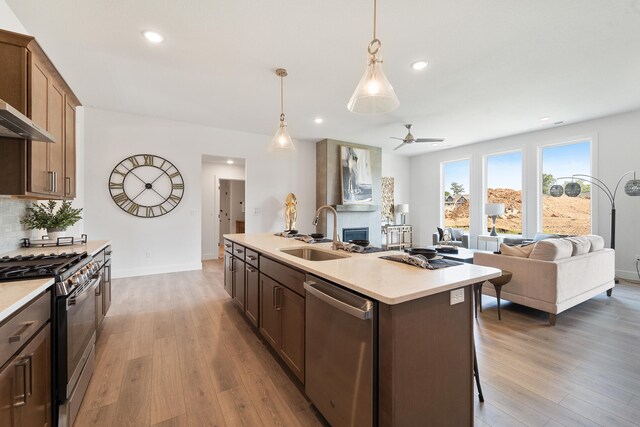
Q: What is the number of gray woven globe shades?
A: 3